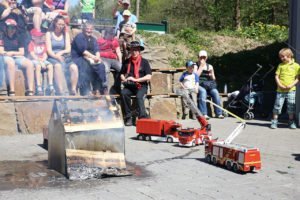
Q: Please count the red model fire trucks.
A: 3